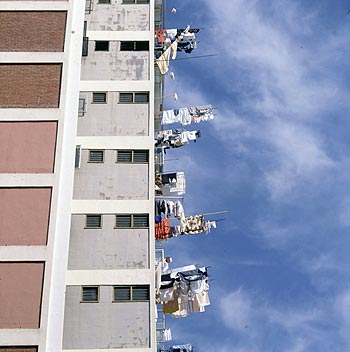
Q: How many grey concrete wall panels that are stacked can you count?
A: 6